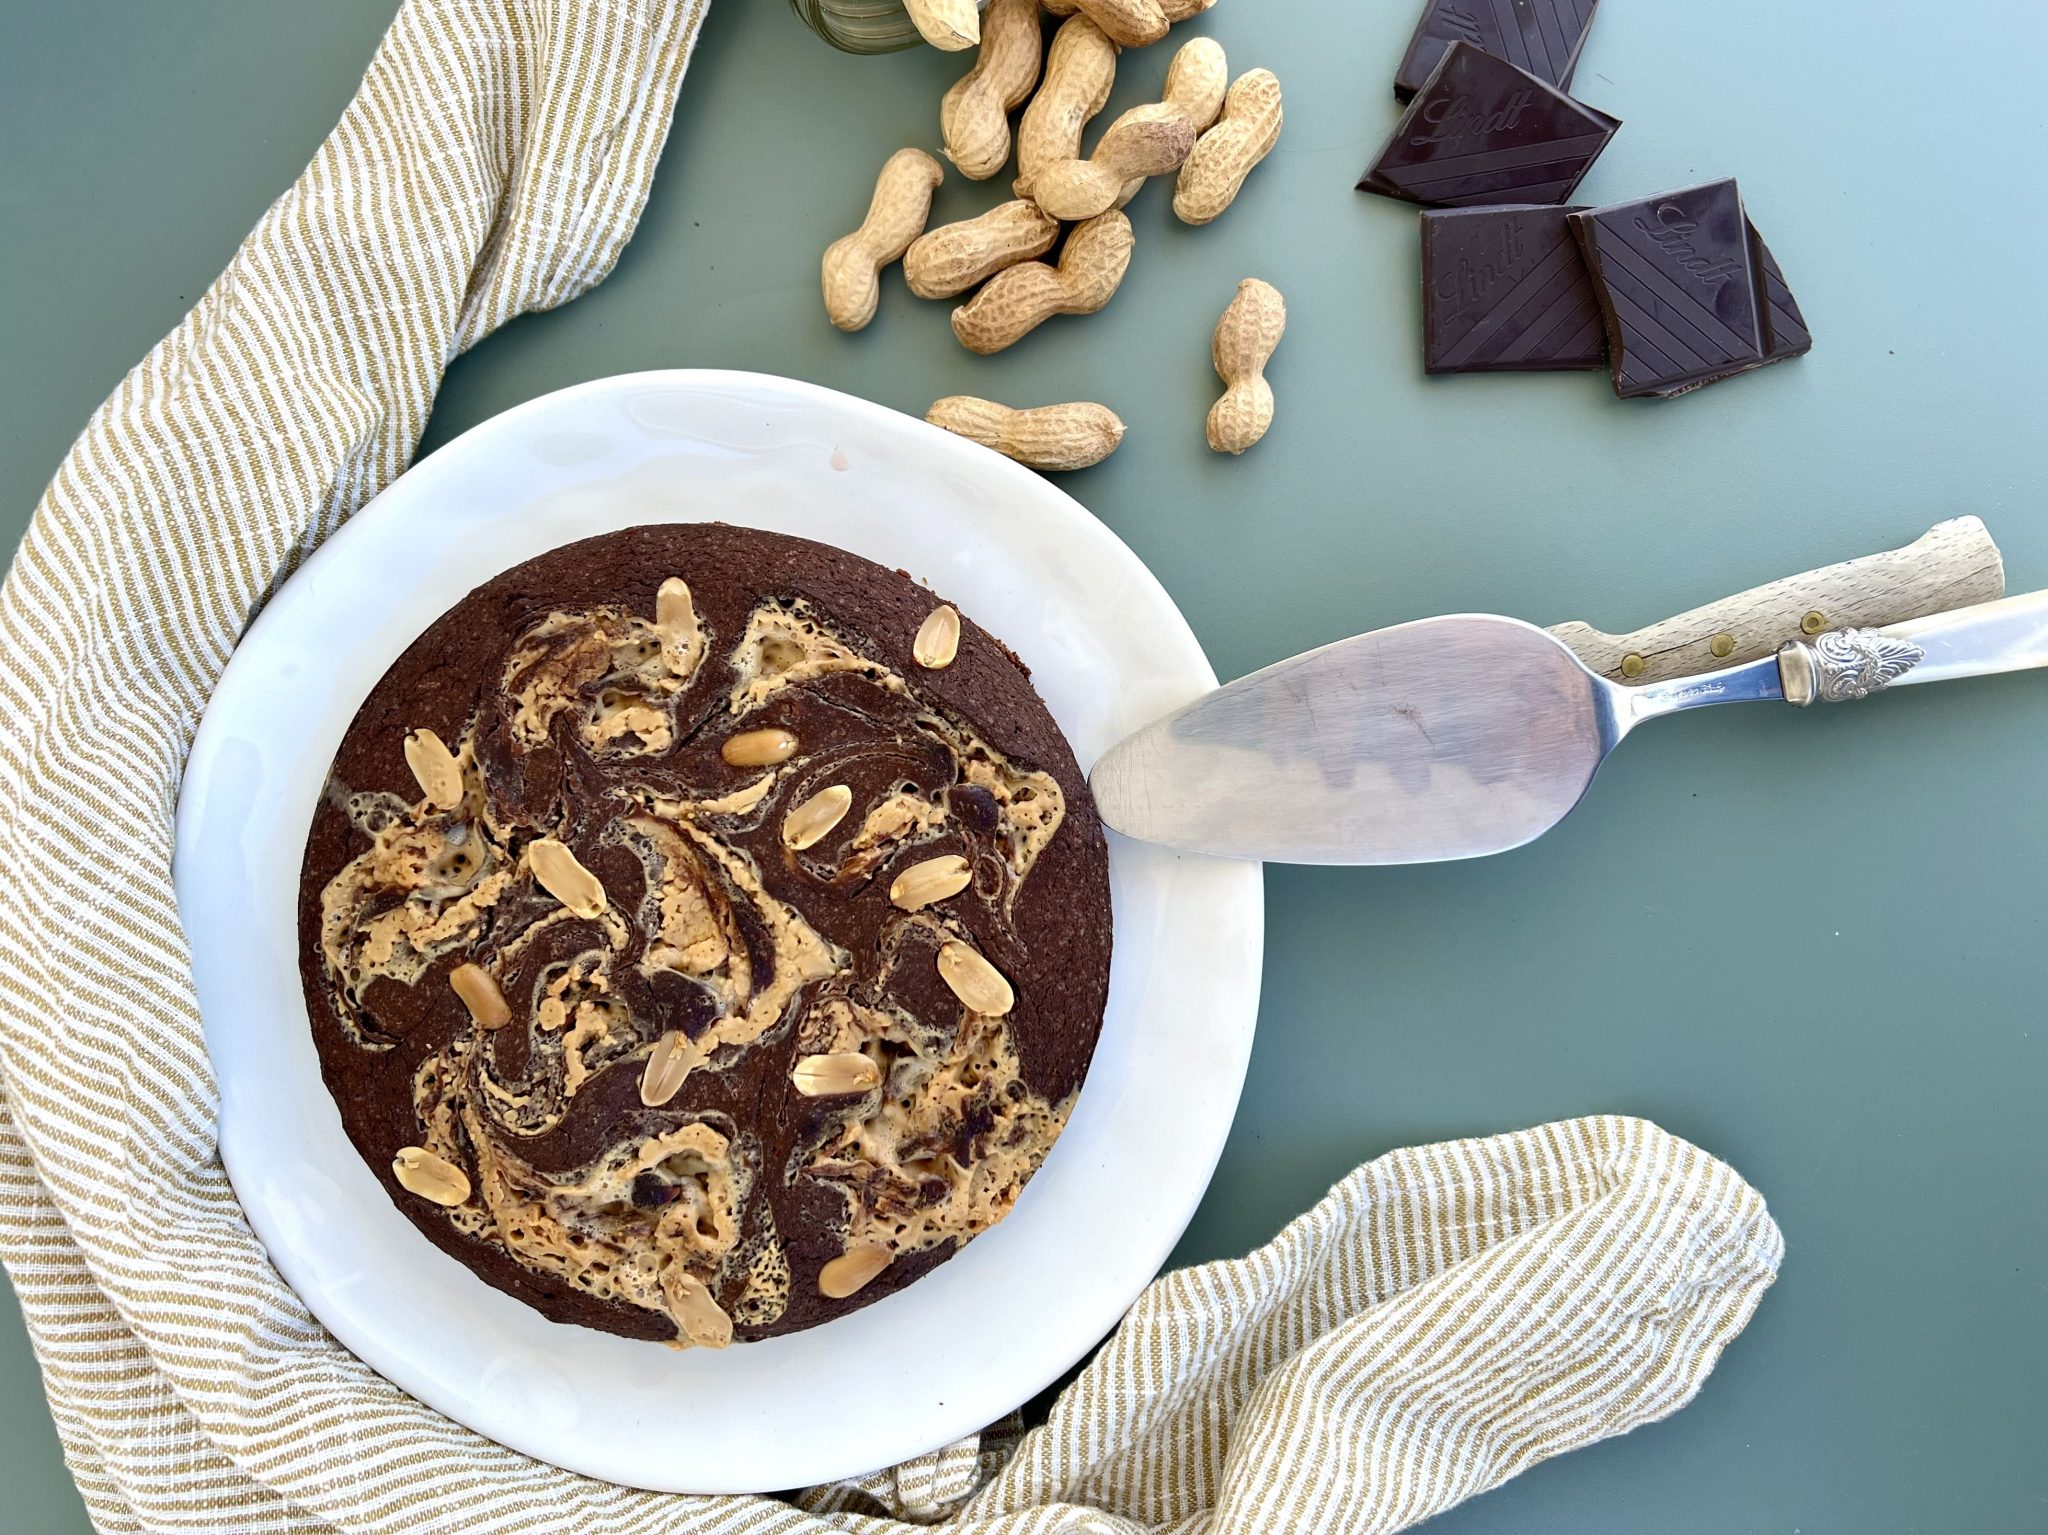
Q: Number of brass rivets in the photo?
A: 3